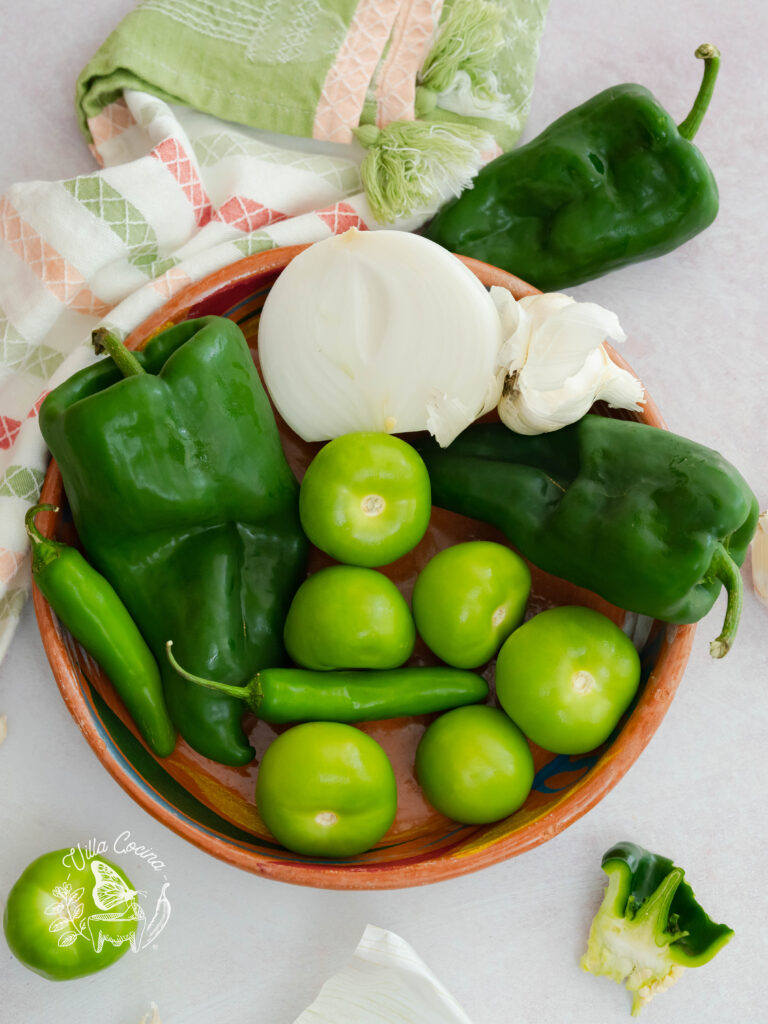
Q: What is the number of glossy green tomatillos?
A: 7